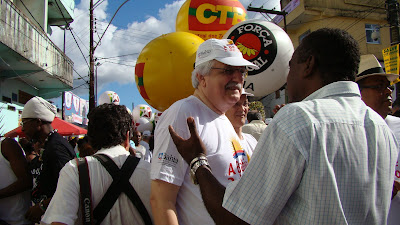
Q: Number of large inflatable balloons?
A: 3